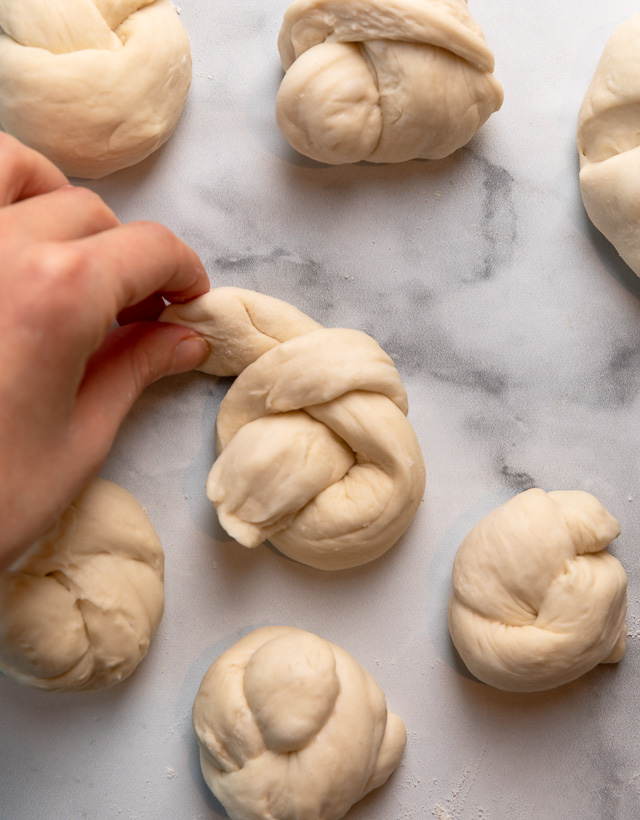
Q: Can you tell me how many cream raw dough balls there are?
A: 7